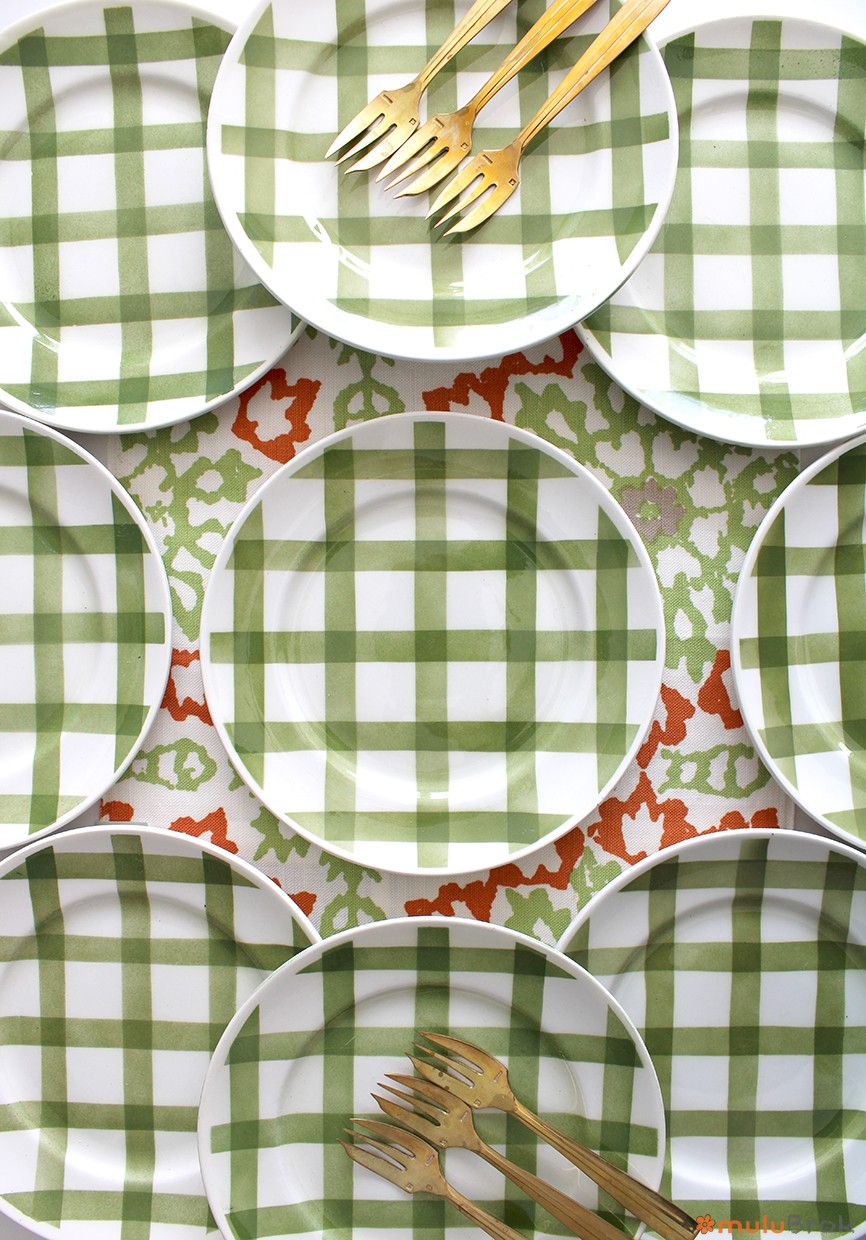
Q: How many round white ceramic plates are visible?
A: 9